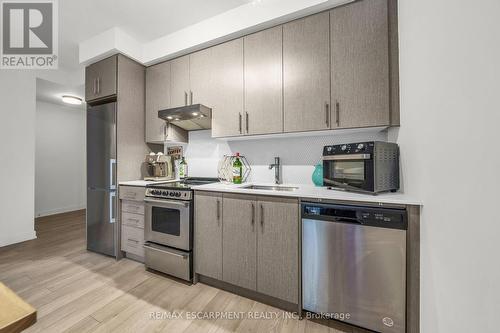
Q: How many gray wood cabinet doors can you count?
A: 12